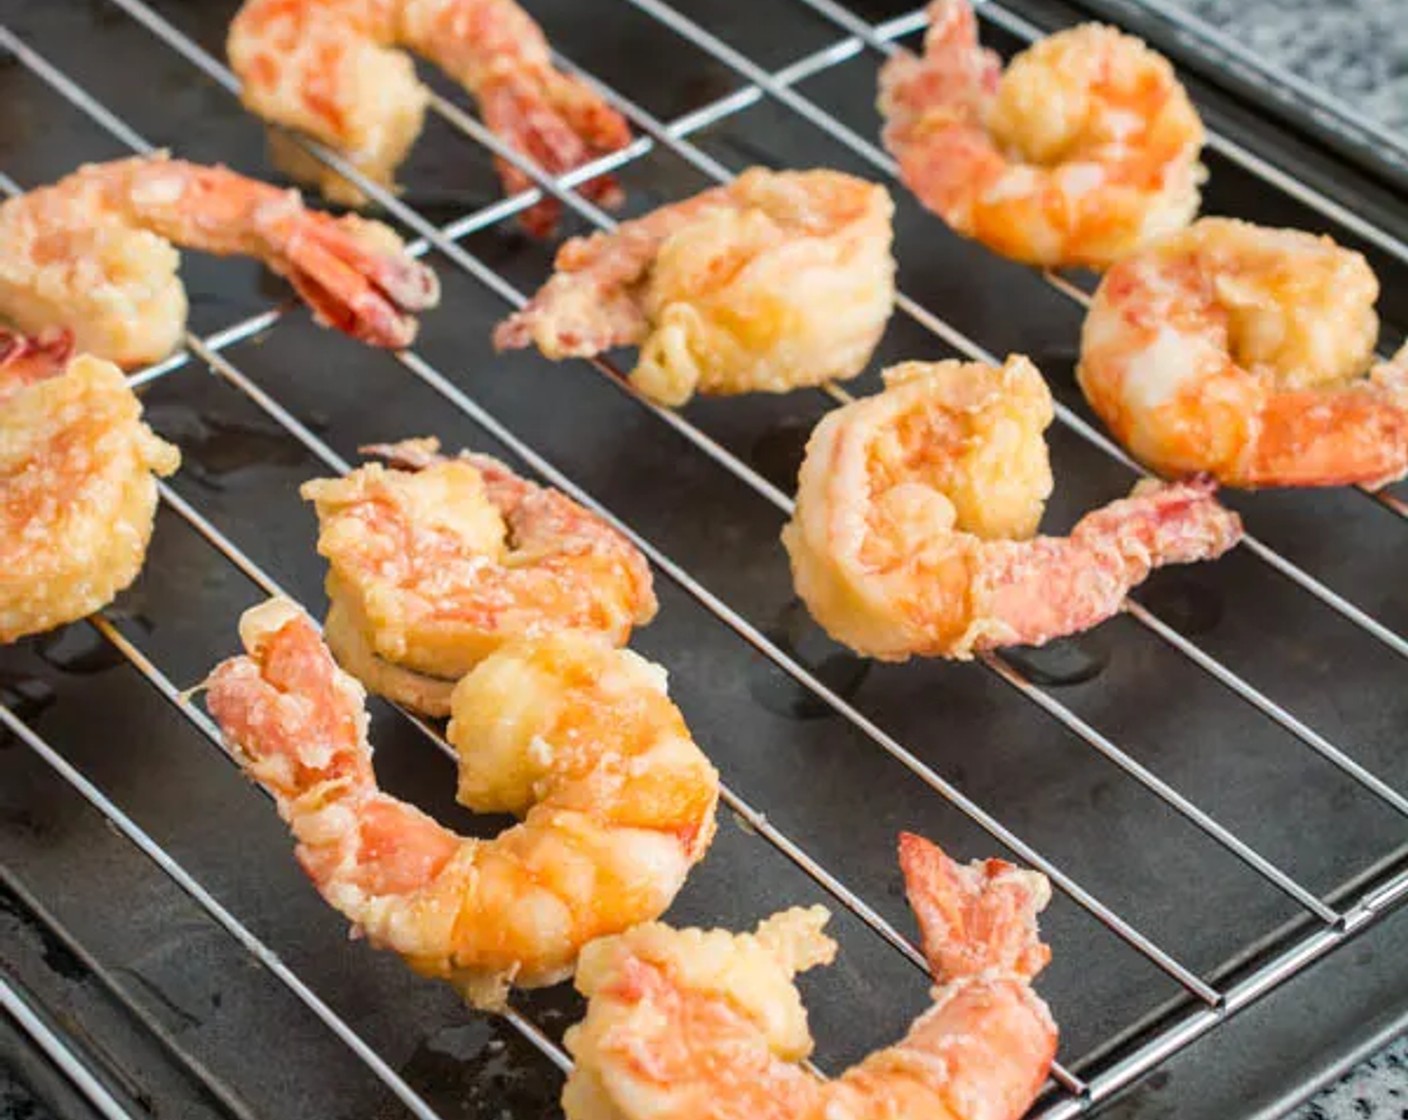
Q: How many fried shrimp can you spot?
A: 10